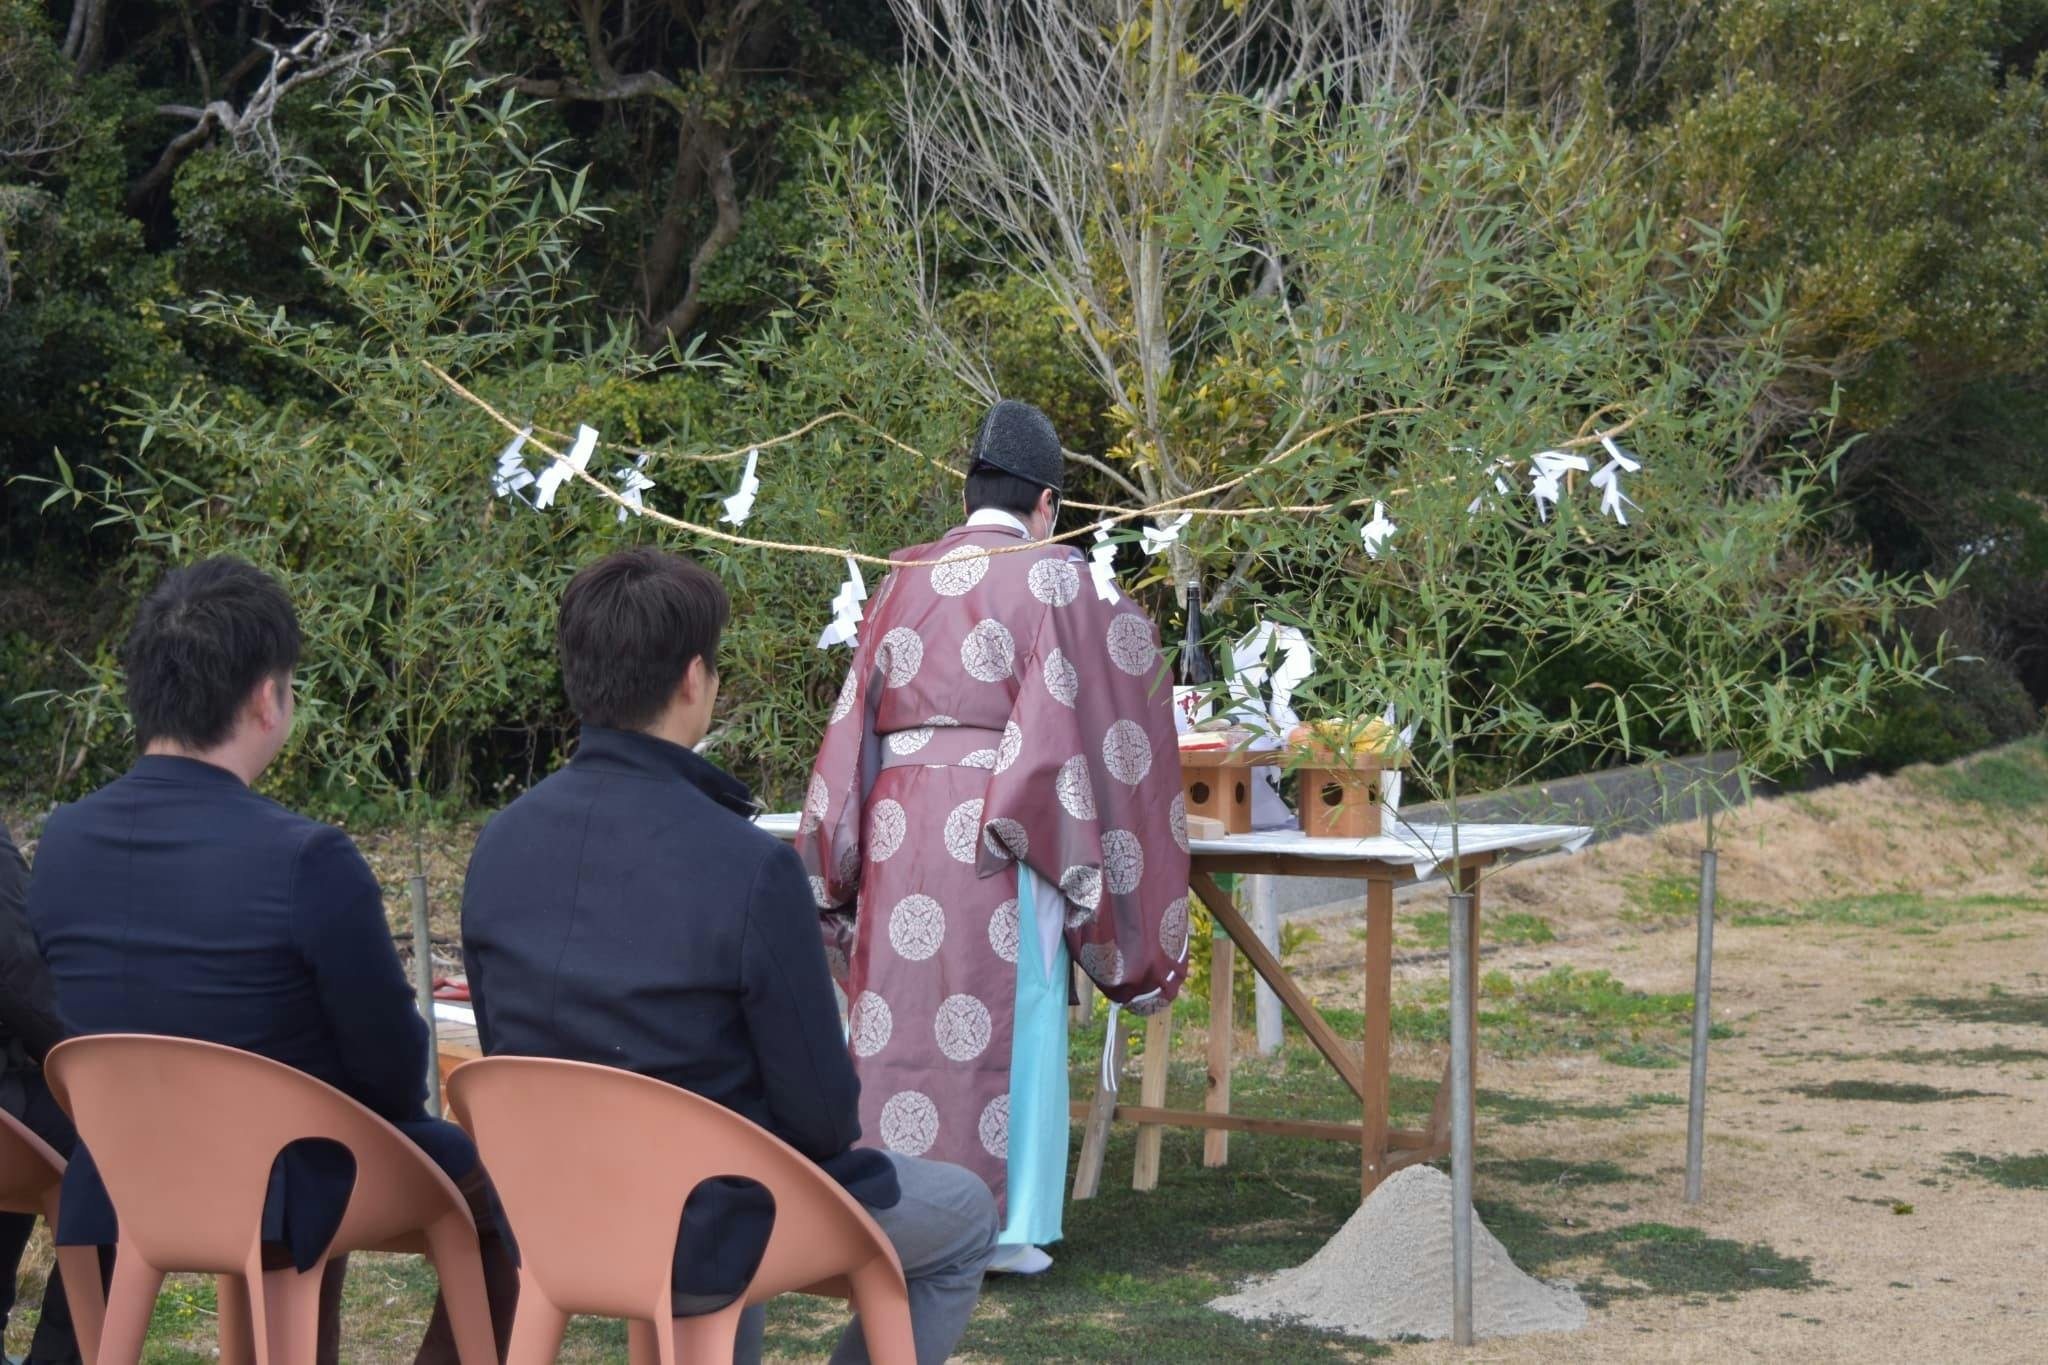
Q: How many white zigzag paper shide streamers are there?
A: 11